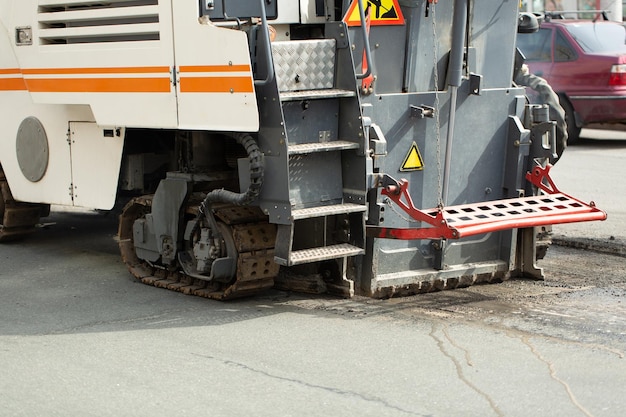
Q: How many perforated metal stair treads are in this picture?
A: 4